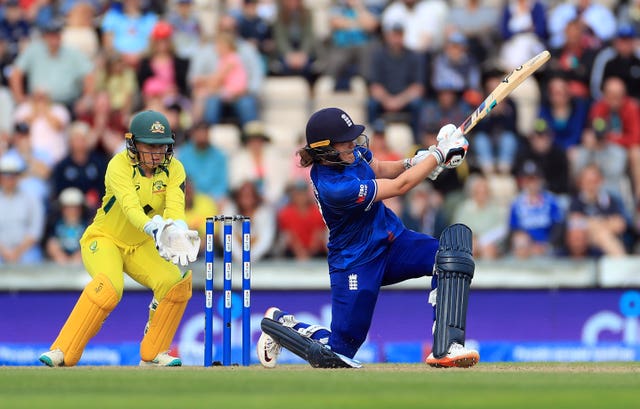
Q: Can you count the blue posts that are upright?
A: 3